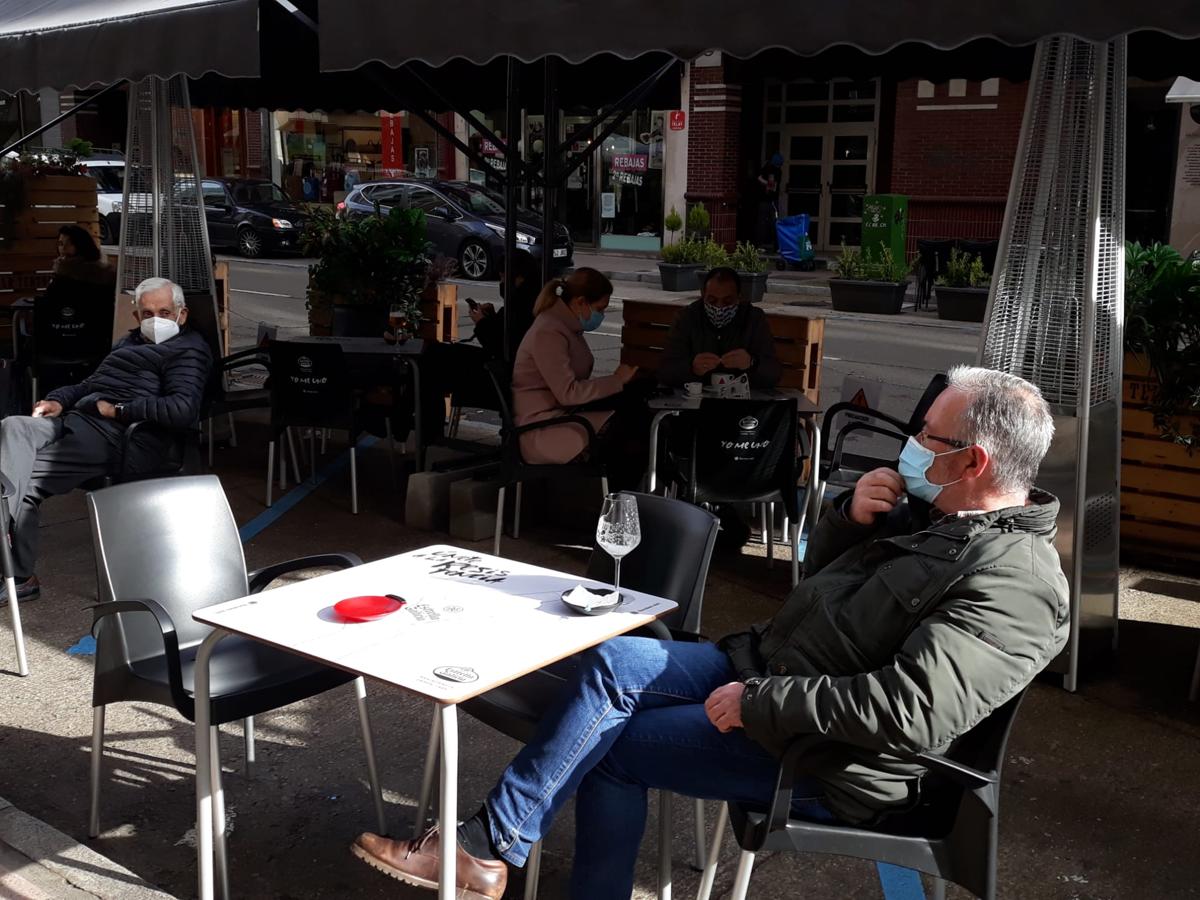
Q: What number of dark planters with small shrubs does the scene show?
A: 4